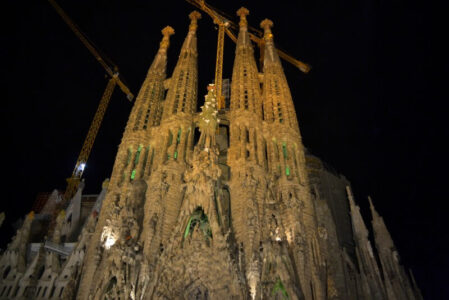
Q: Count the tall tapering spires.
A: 4